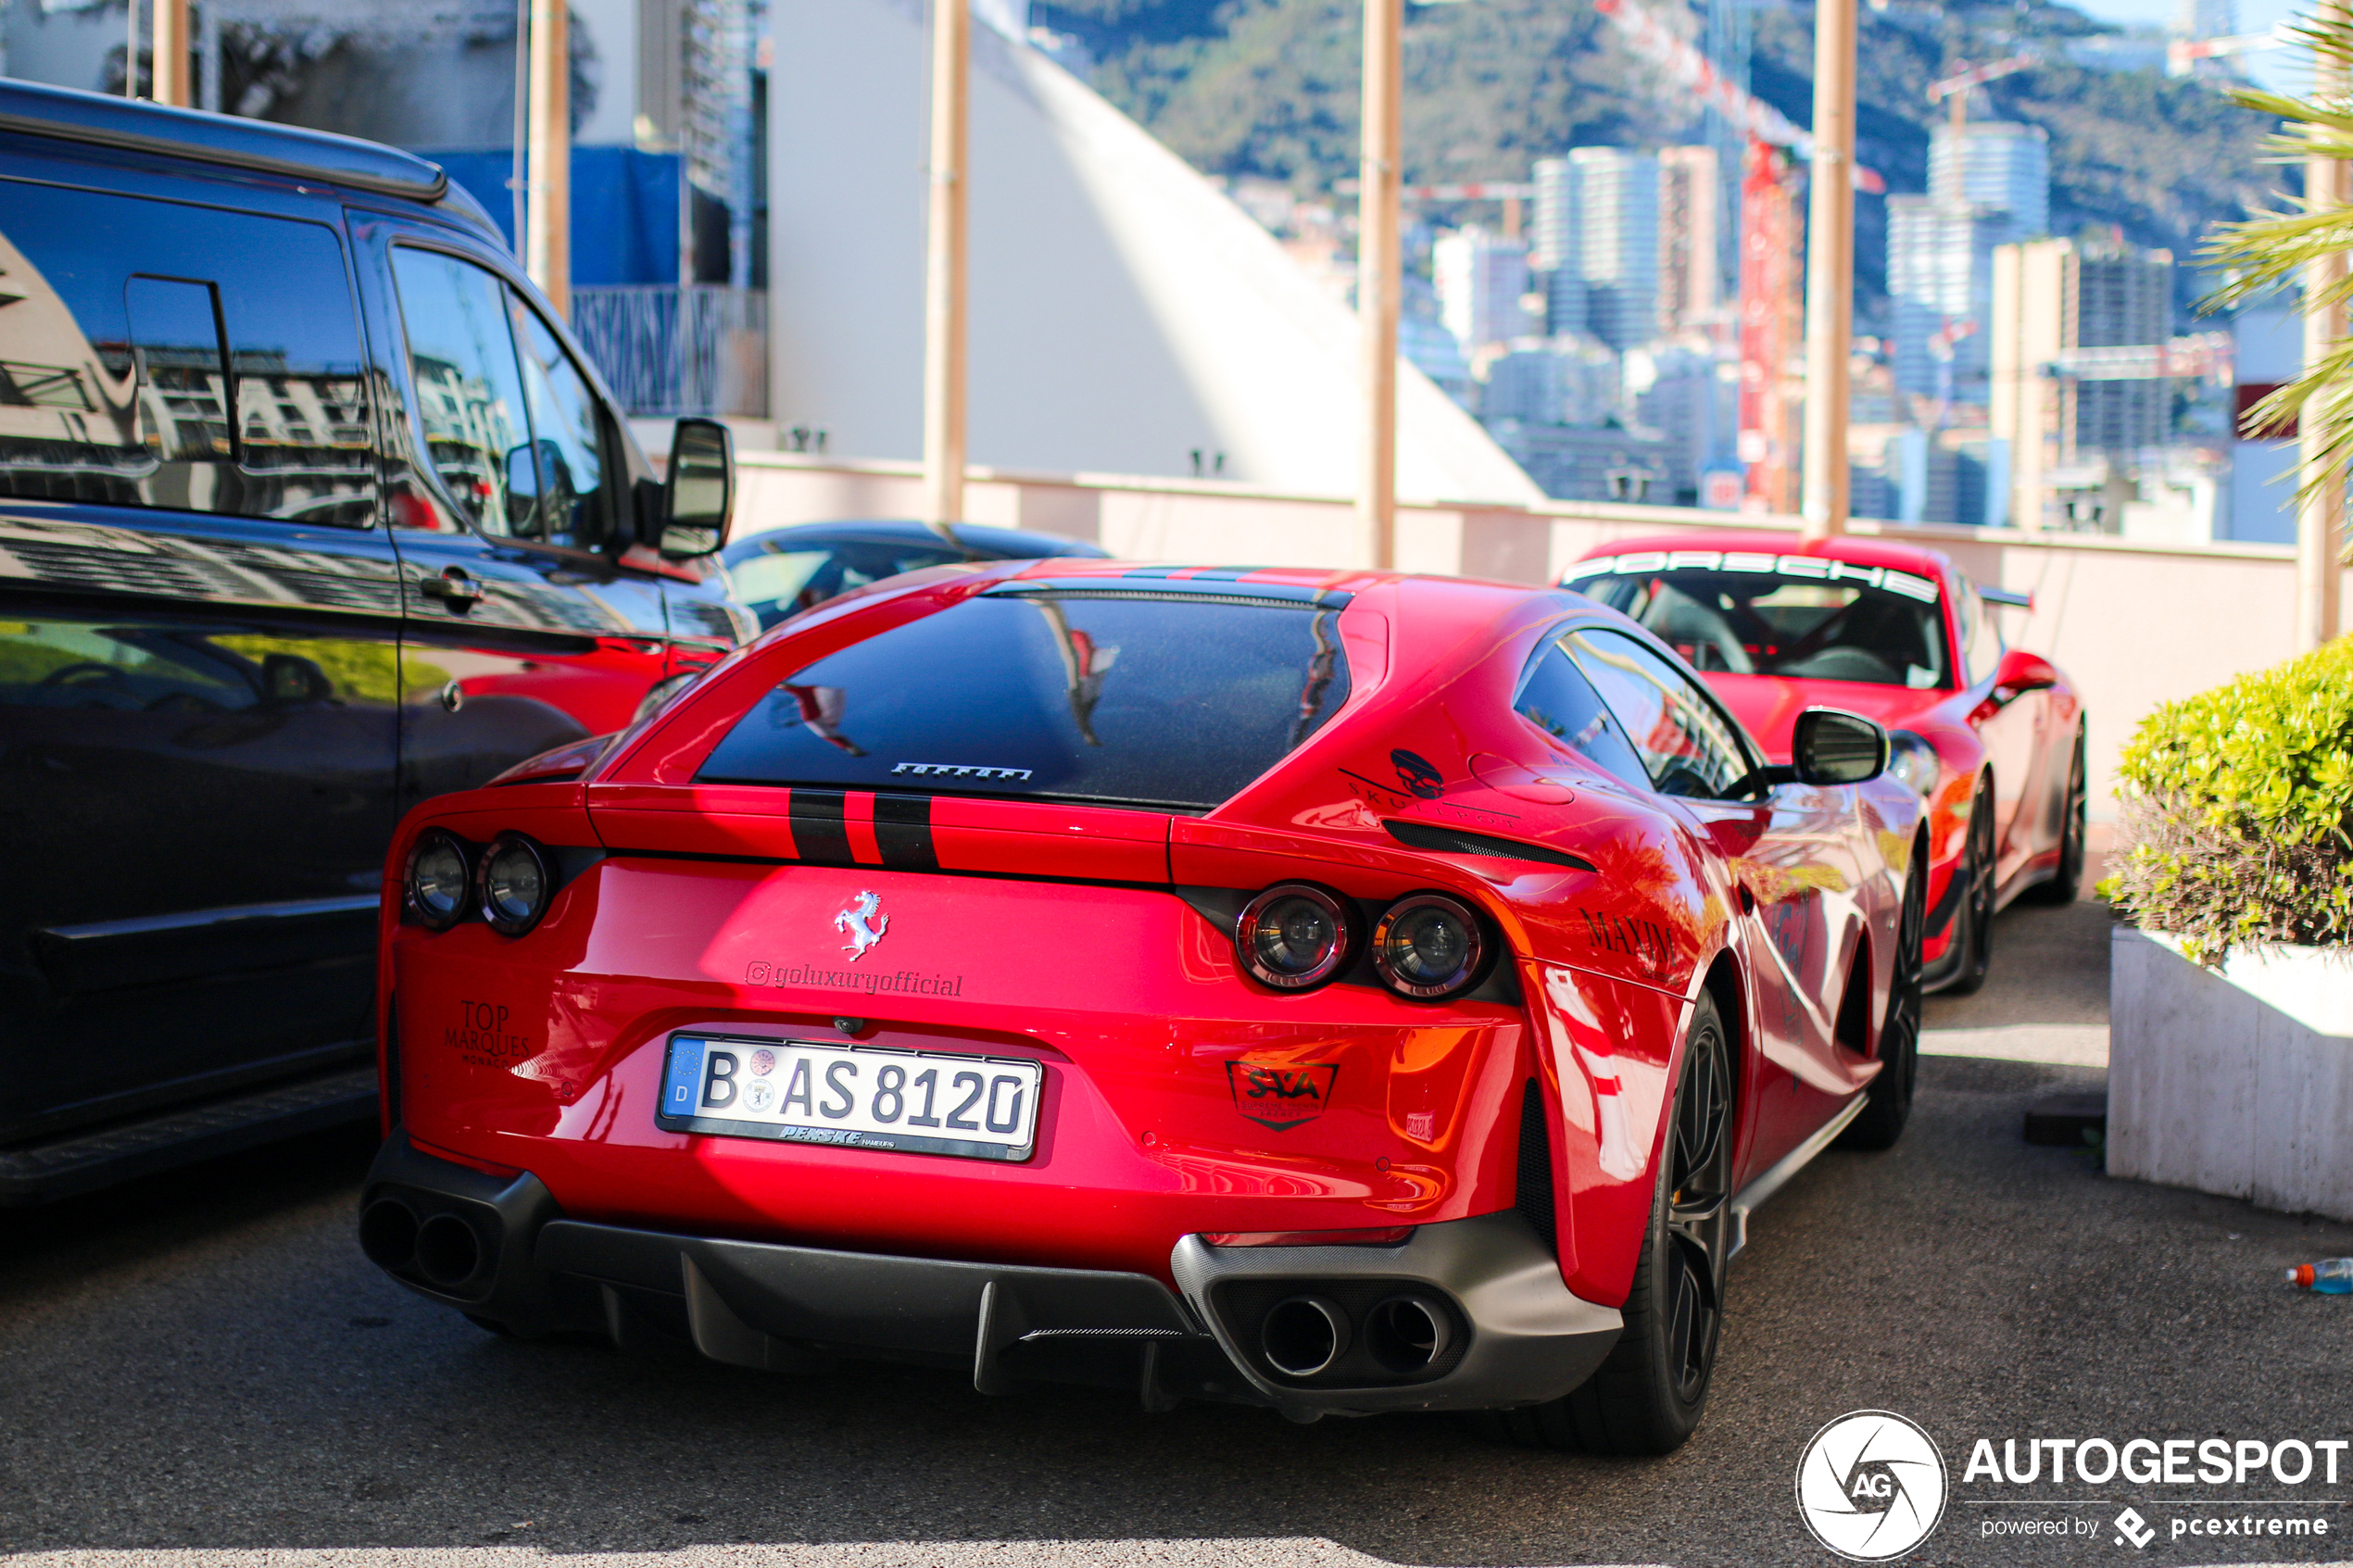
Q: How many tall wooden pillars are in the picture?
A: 6